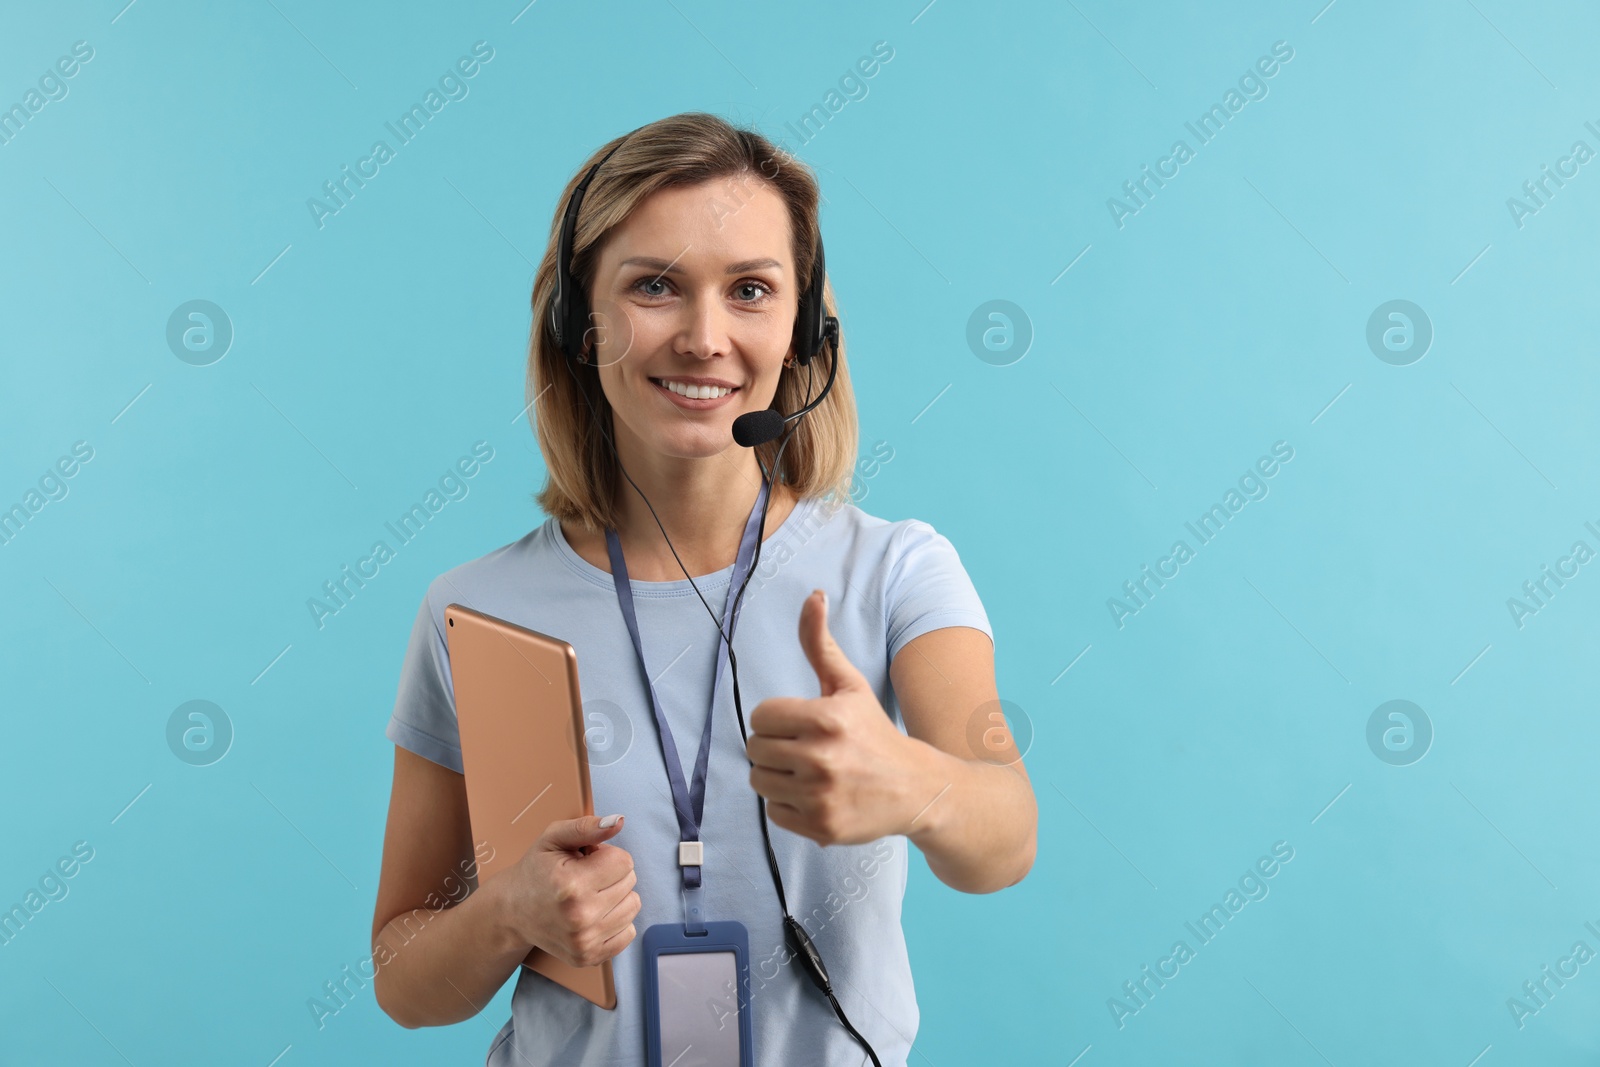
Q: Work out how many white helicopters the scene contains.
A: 0